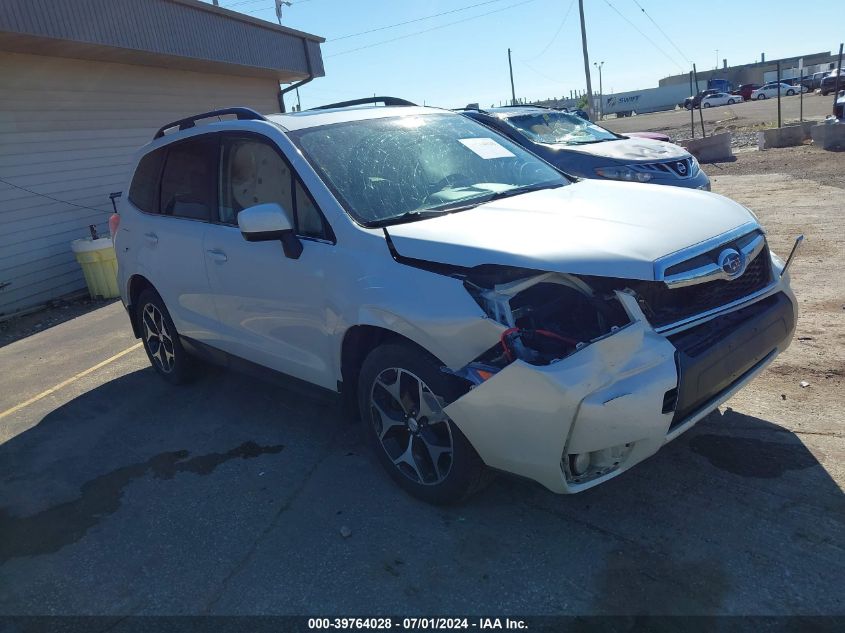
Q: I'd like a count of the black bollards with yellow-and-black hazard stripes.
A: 0